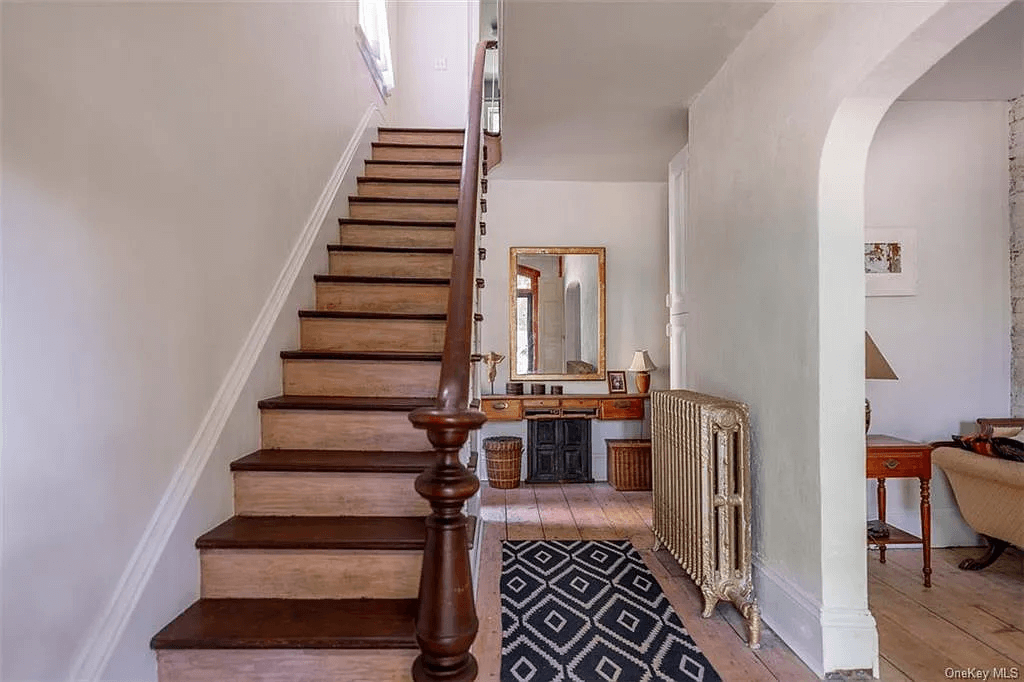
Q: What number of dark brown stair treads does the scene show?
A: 14